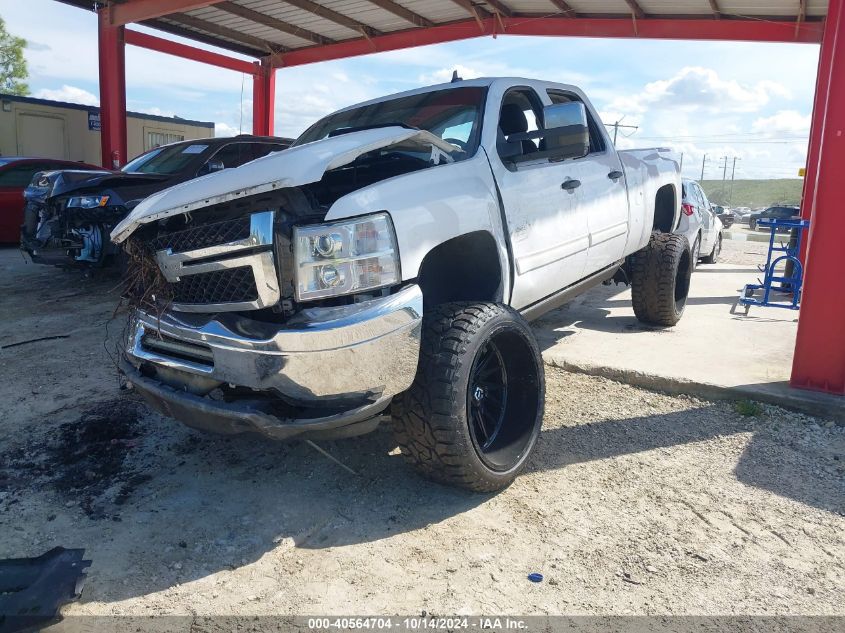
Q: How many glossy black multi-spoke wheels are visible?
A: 2